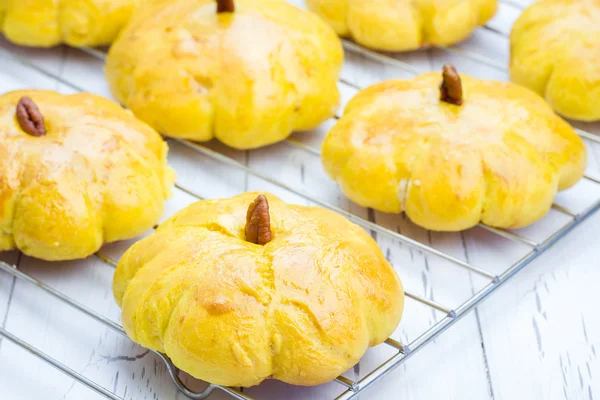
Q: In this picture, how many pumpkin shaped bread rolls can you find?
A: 7